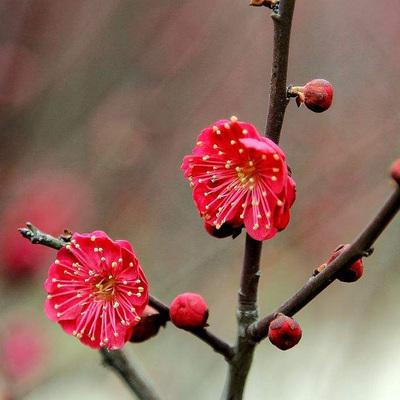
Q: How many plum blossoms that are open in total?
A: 2